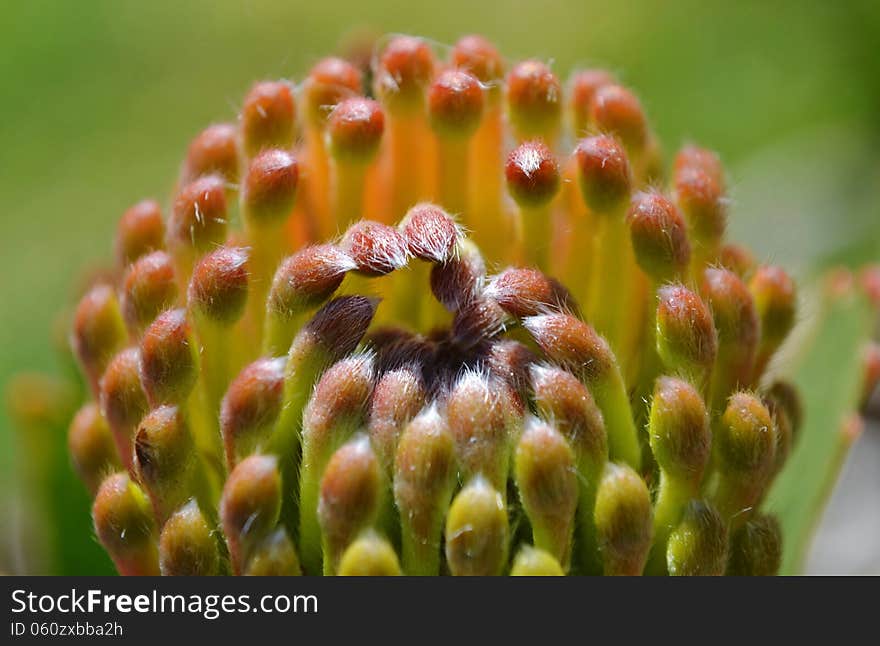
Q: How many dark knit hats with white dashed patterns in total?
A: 0